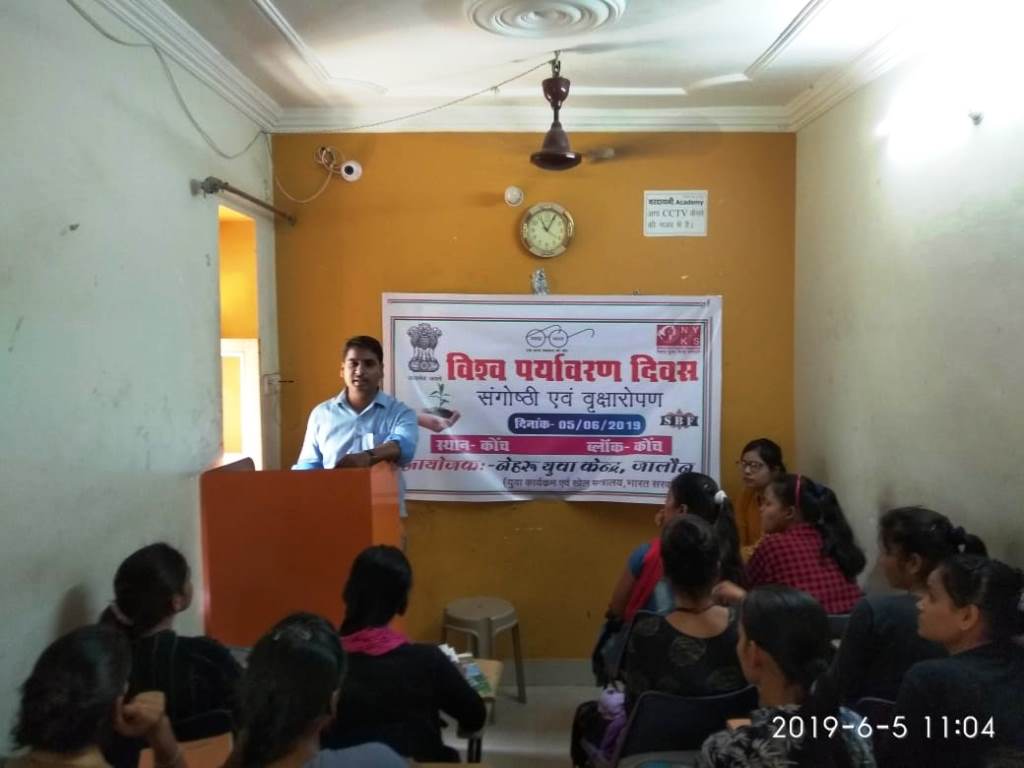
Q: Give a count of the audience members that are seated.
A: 11